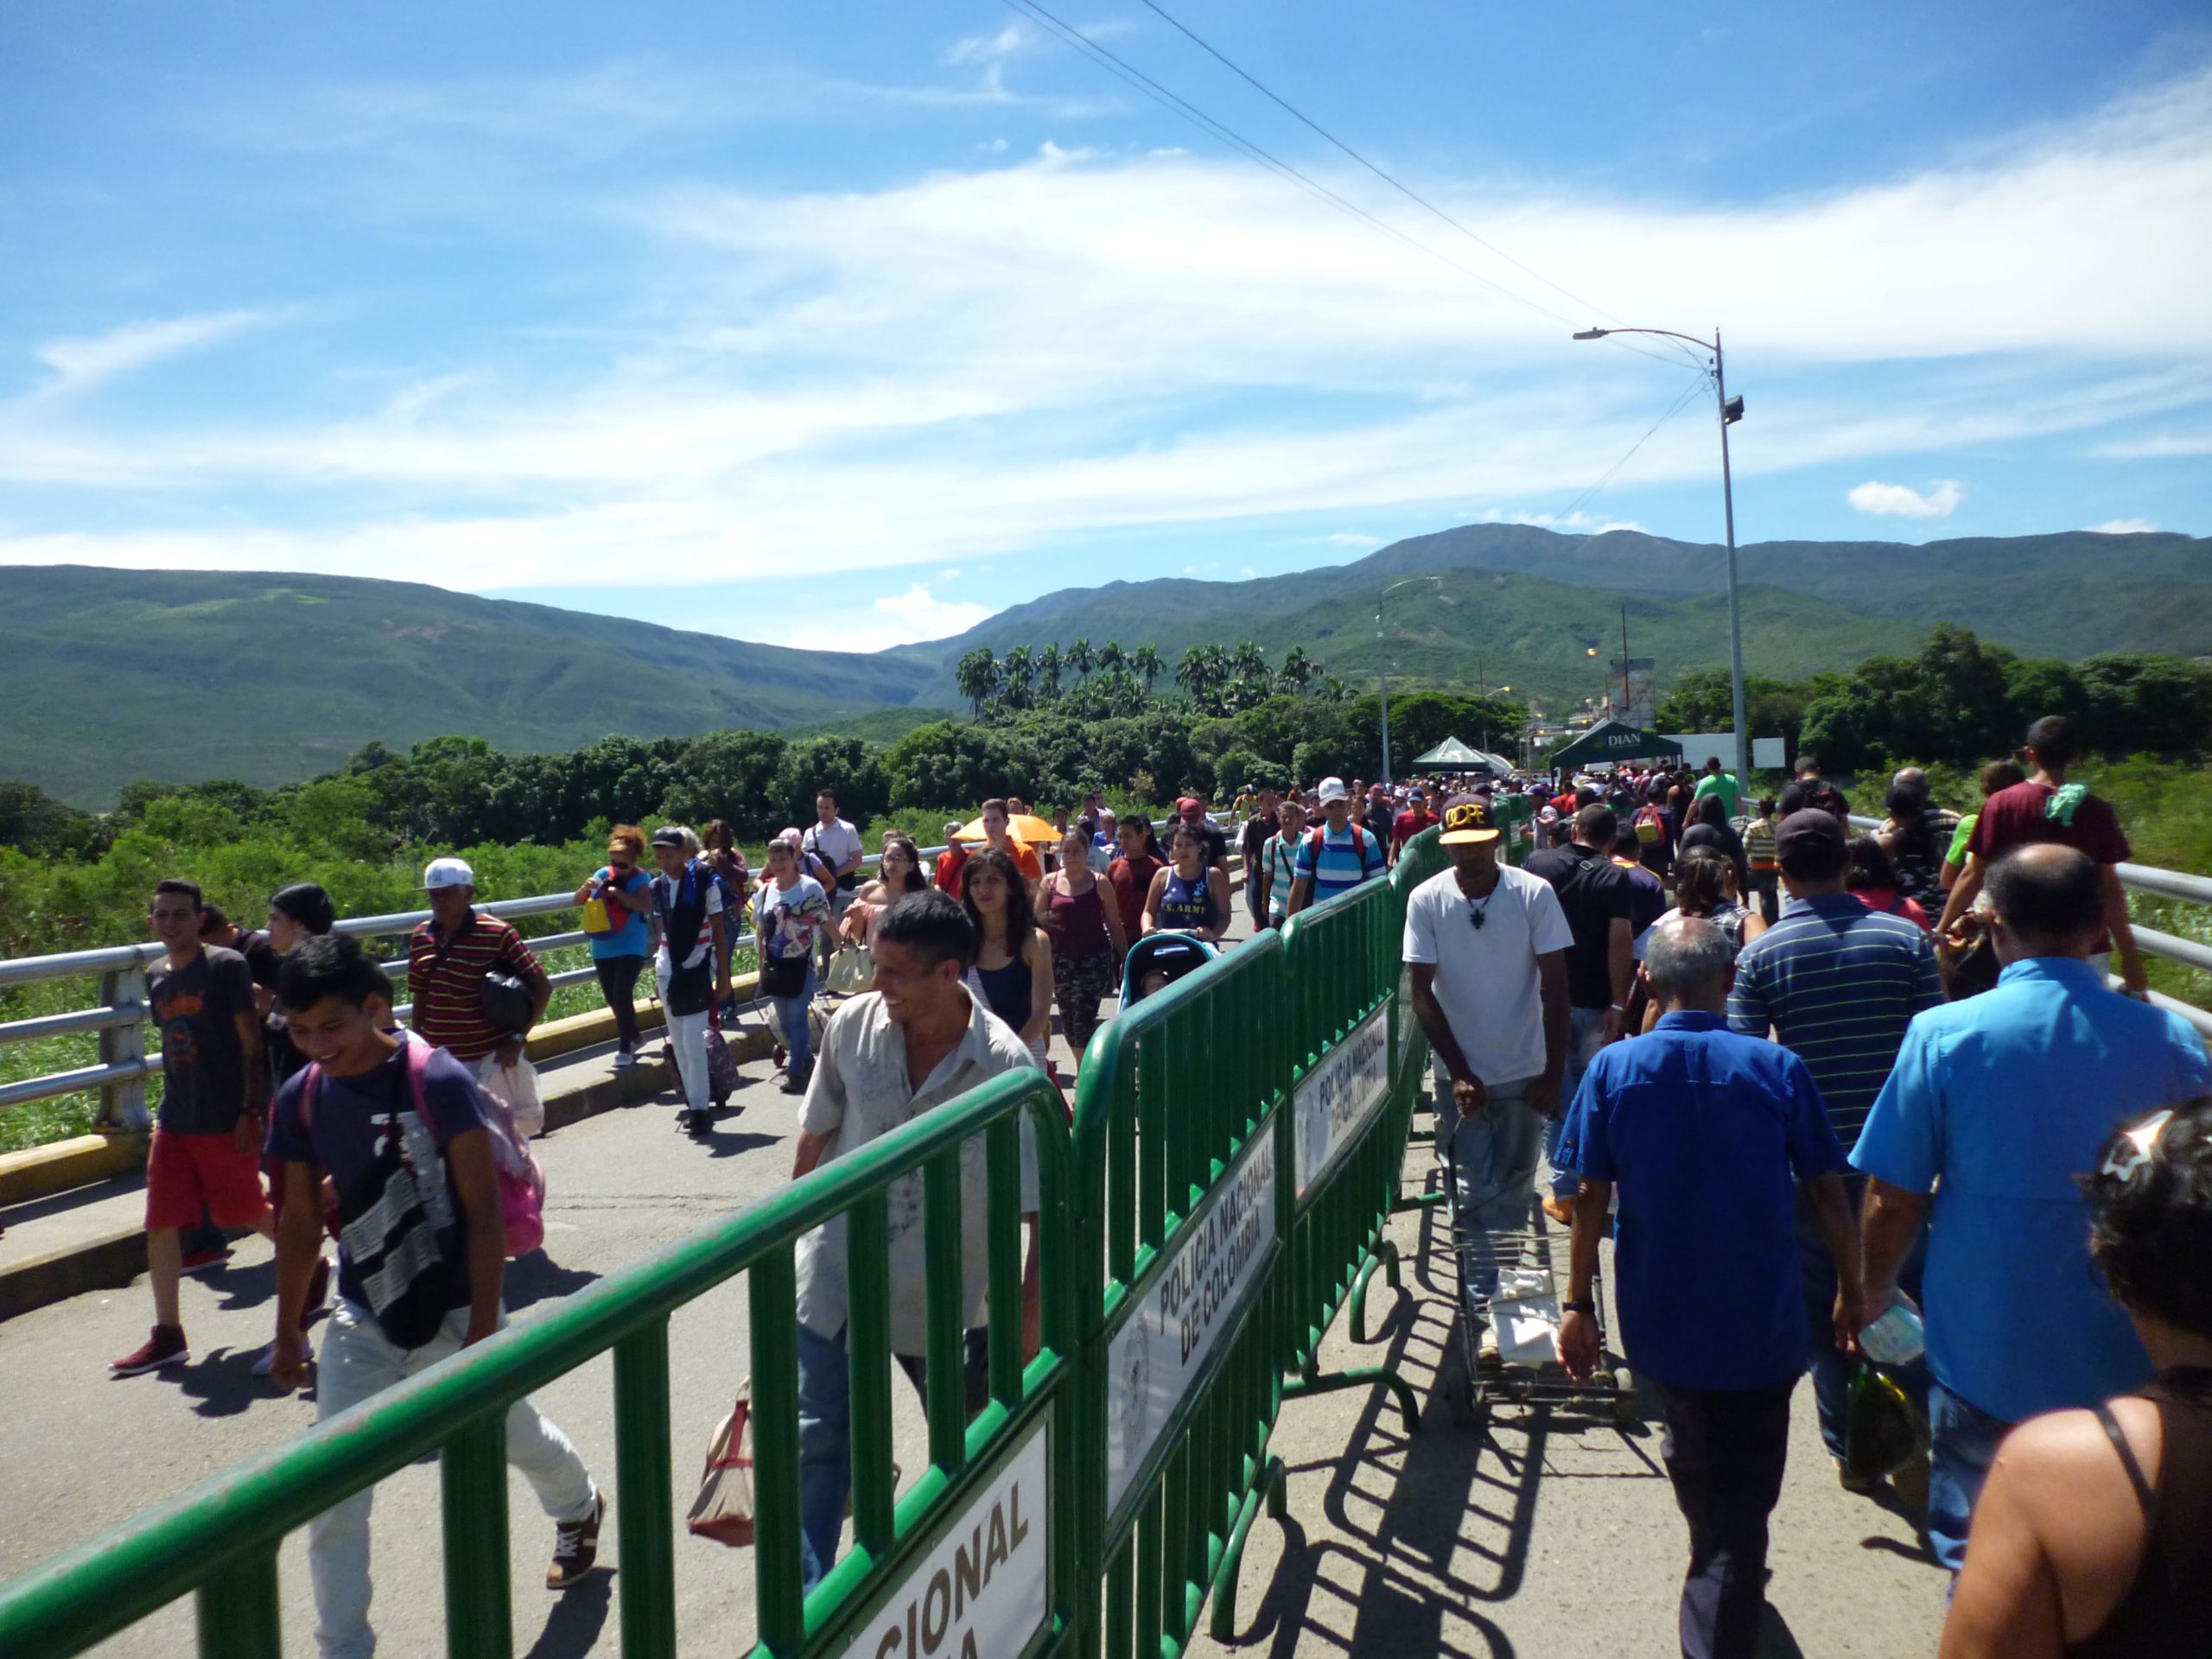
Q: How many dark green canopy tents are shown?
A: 2